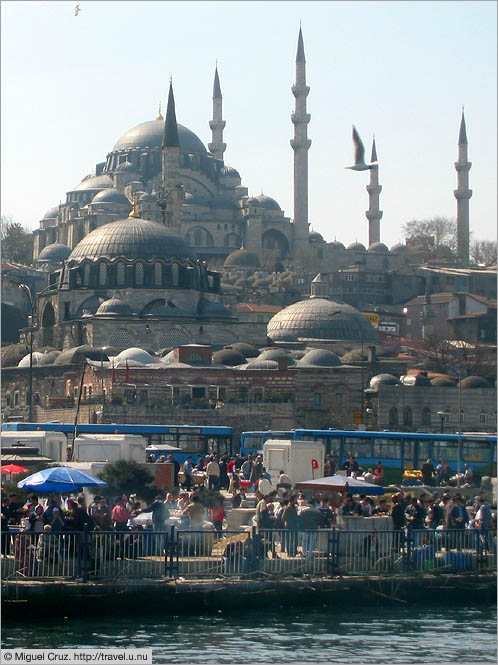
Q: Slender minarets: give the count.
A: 5